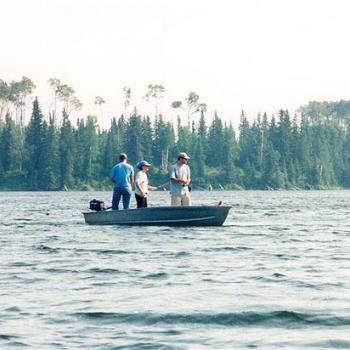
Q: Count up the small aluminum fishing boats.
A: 1